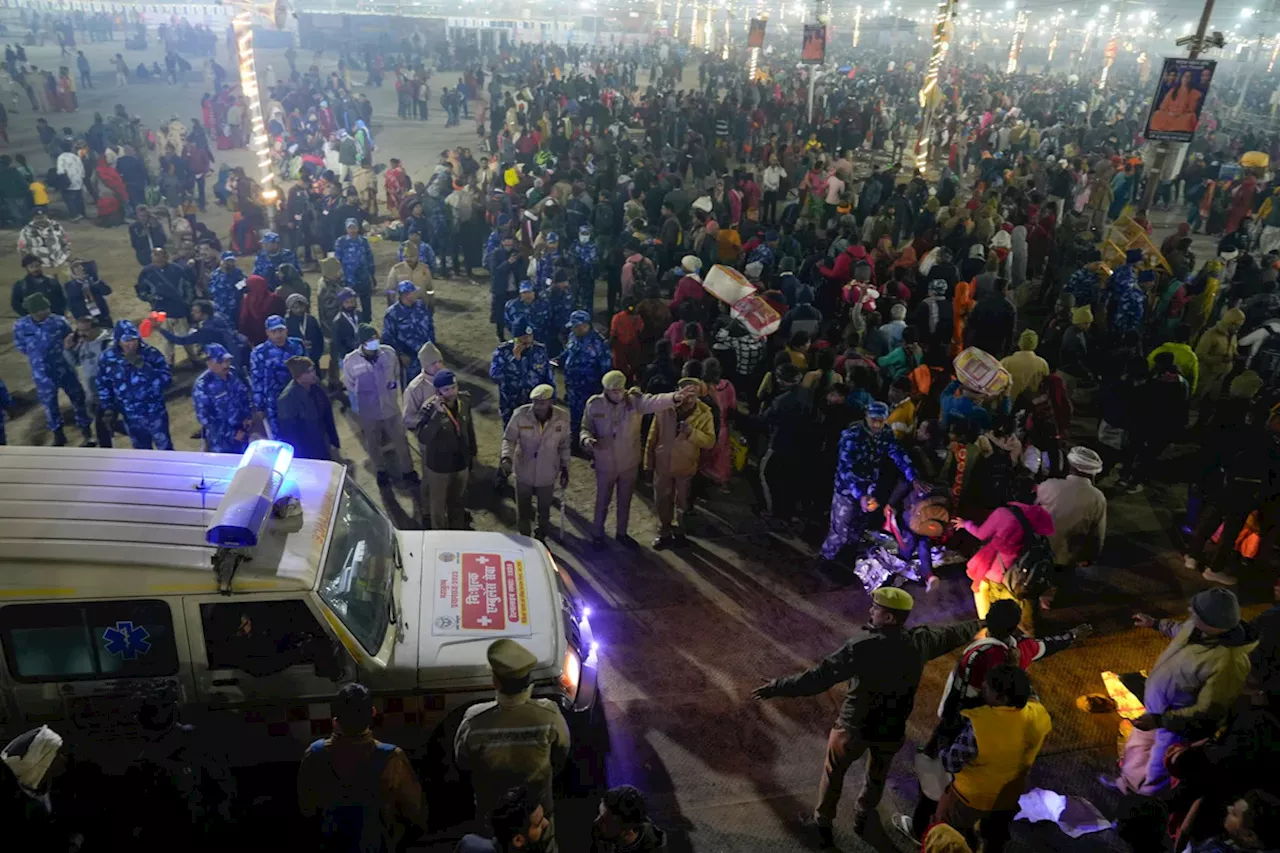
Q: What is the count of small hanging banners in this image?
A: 3